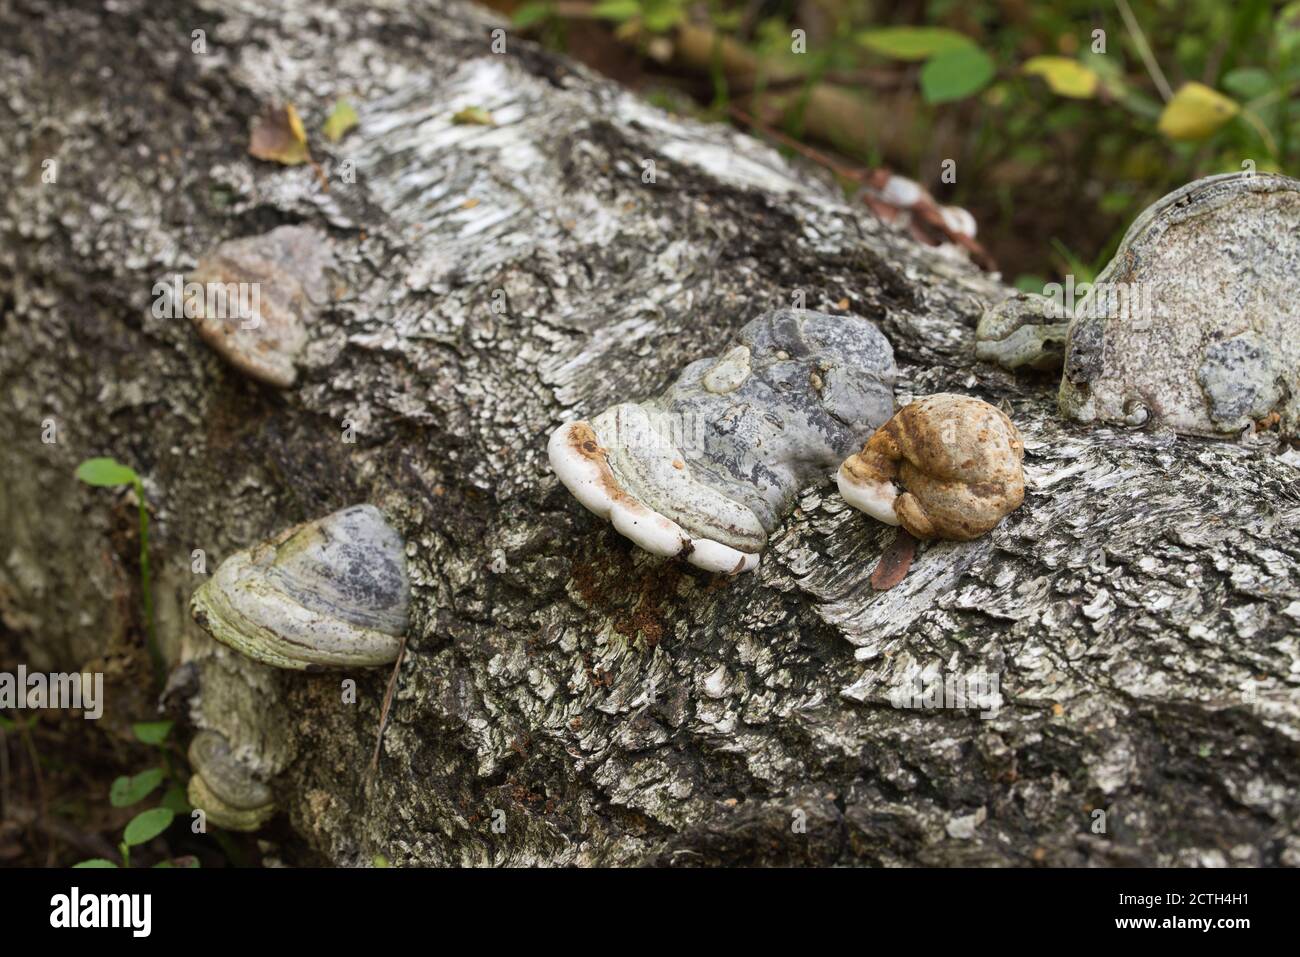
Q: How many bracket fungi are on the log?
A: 7